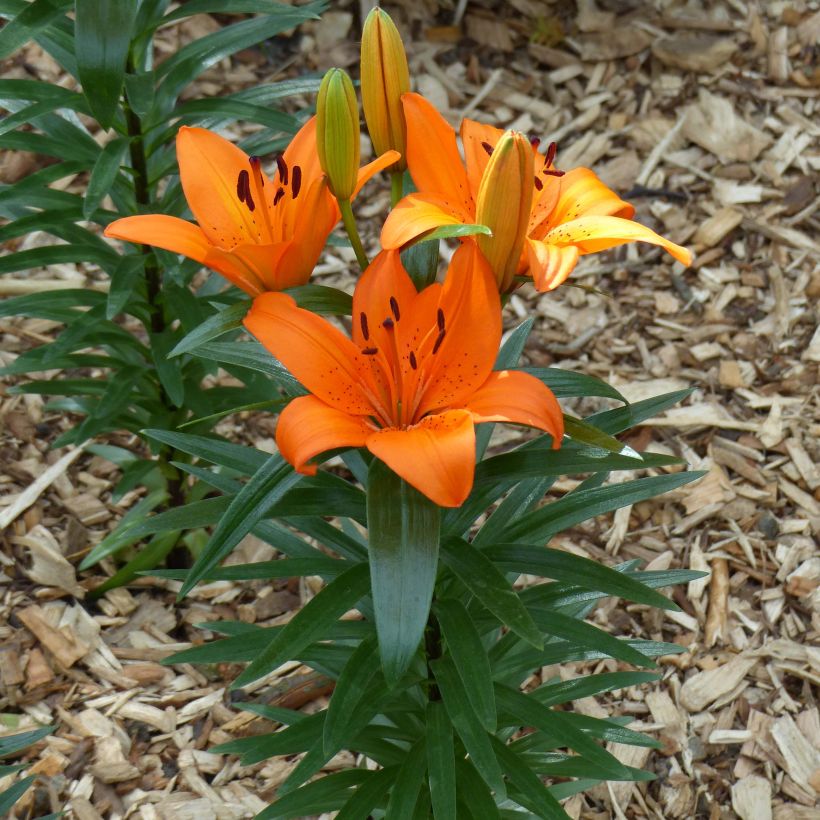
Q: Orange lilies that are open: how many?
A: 3